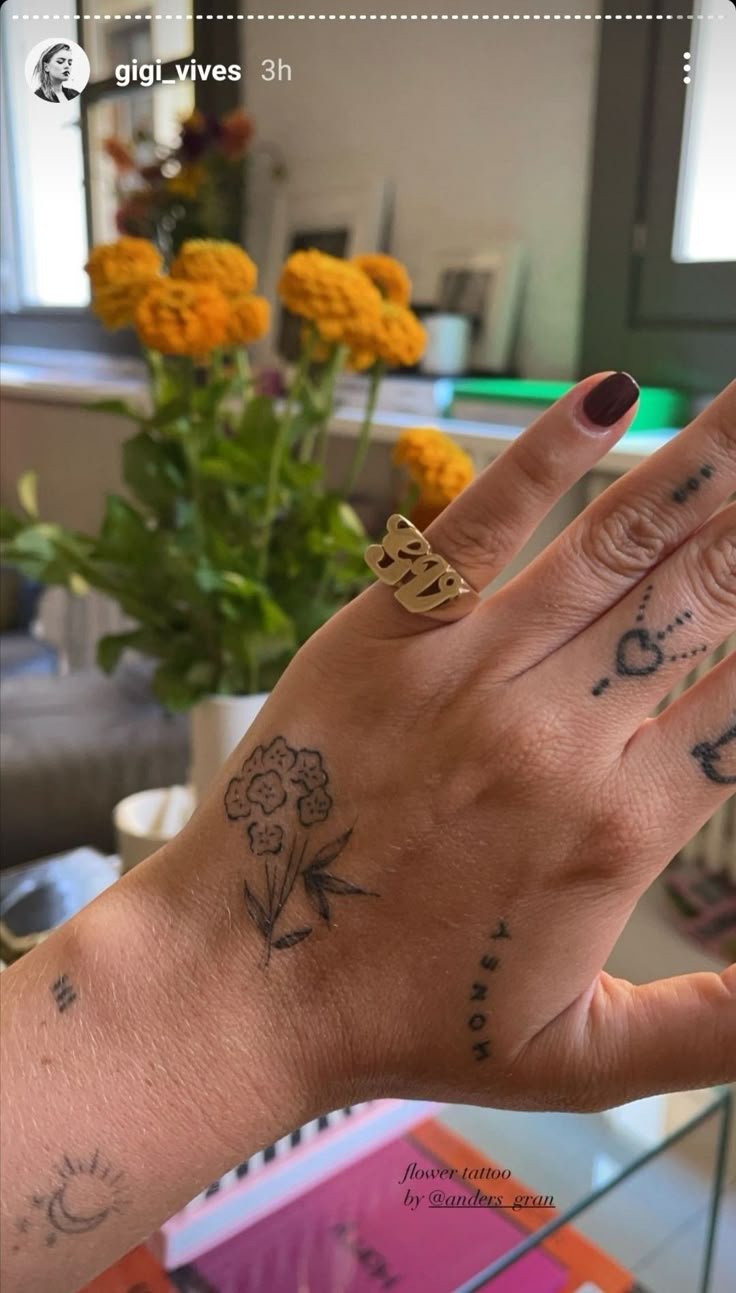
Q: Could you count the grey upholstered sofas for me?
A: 1